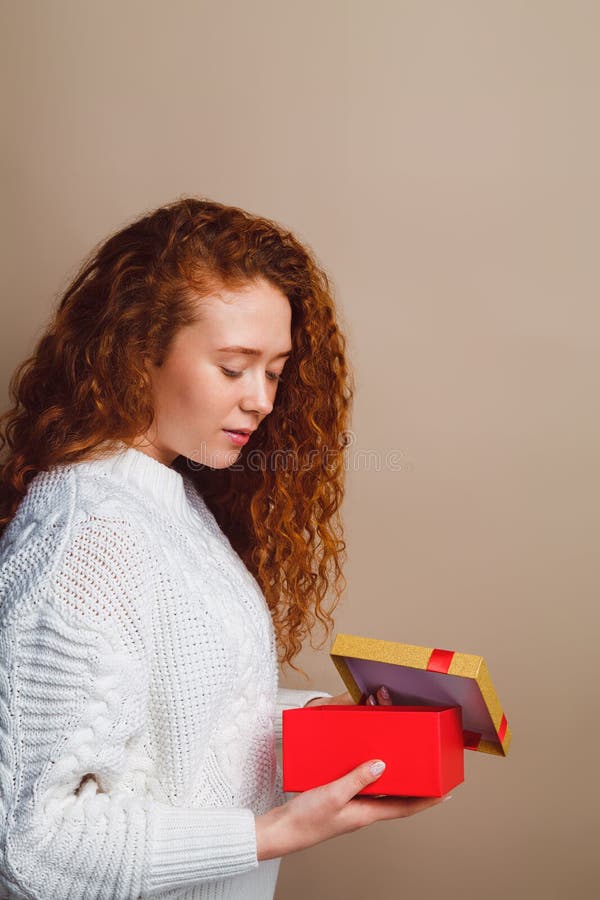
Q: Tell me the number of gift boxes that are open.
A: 1